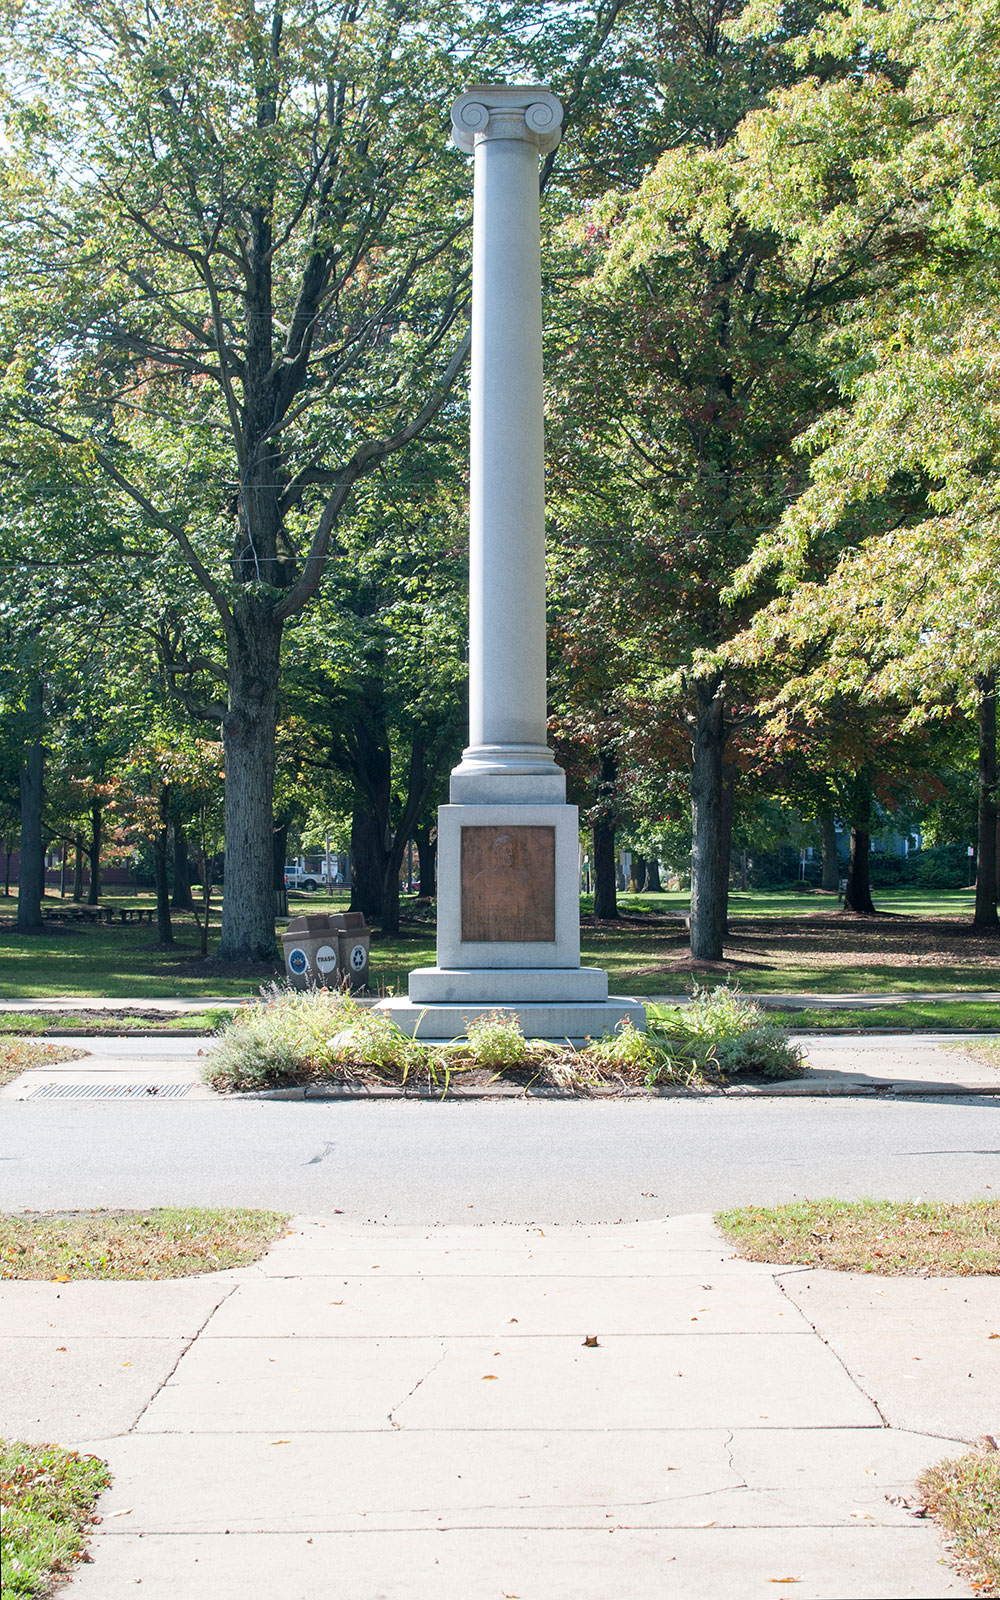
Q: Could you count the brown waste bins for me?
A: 2